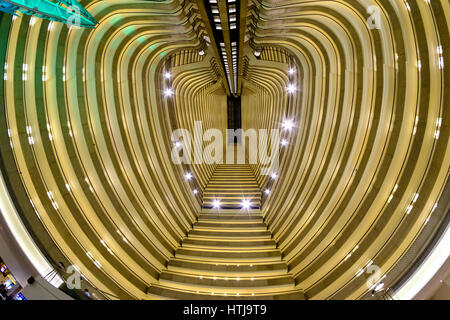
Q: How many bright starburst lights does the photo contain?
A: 13